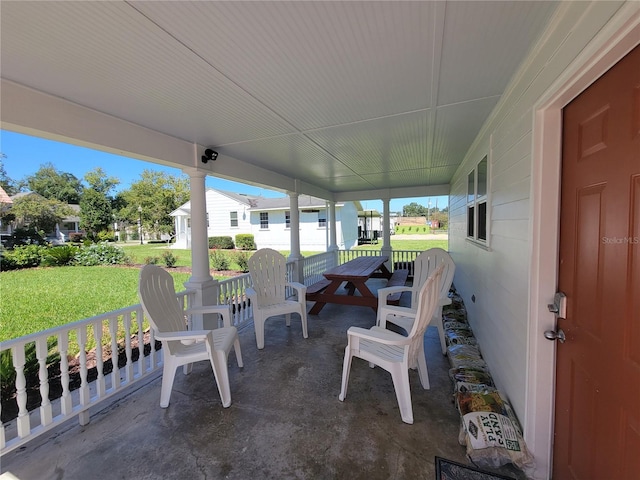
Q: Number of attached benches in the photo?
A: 2